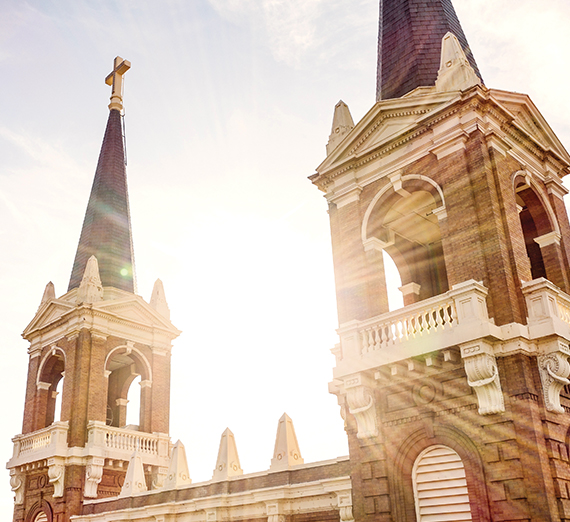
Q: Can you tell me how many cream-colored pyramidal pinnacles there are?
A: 9